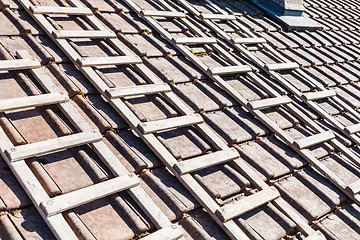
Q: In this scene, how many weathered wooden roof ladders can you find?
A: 4